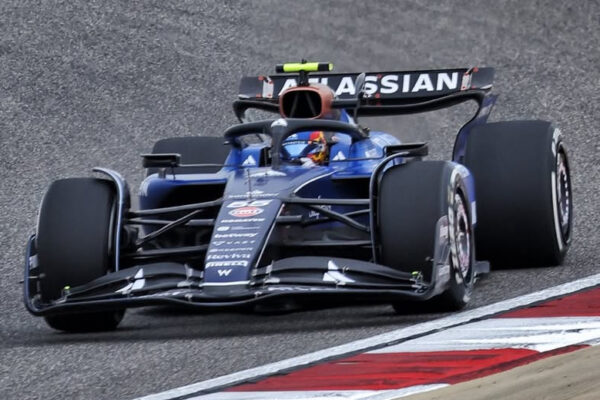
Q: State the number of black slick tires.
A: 4